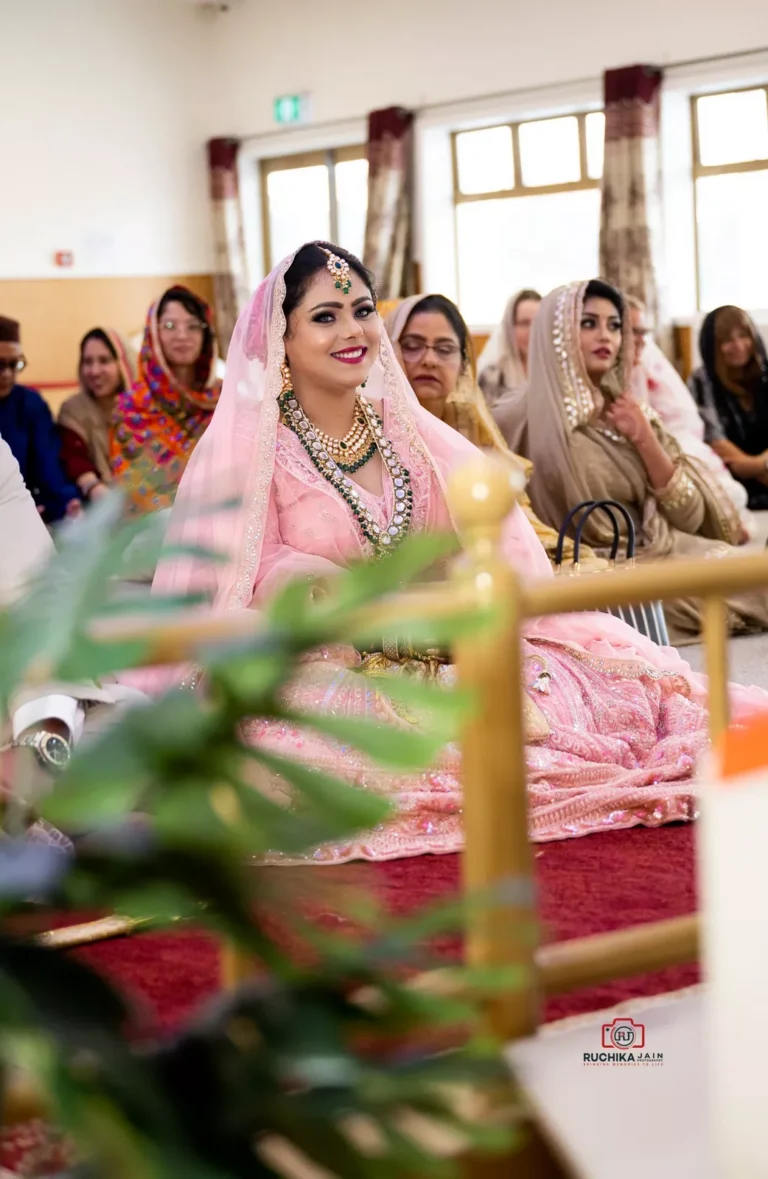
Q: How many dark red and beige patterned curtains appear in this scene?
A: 3